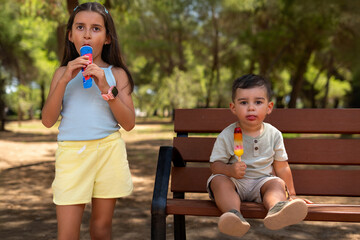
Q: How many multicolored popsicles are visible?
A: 1